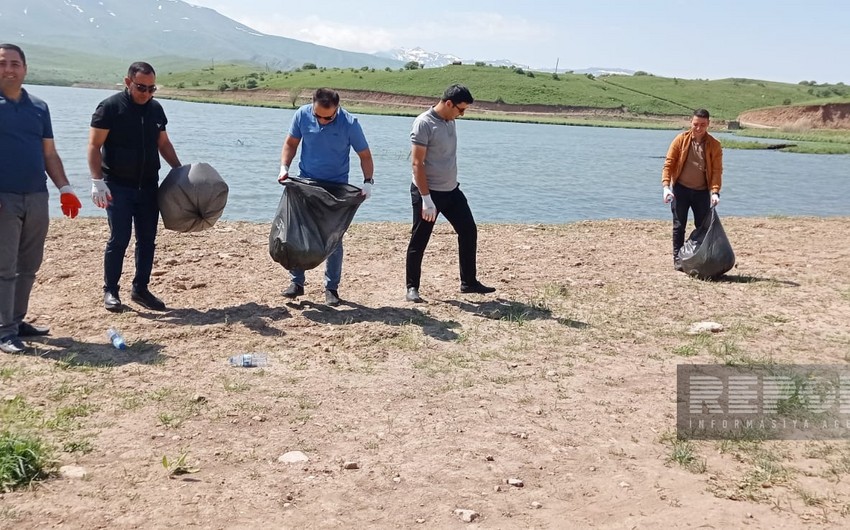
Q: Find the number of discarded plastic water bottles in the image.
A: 2